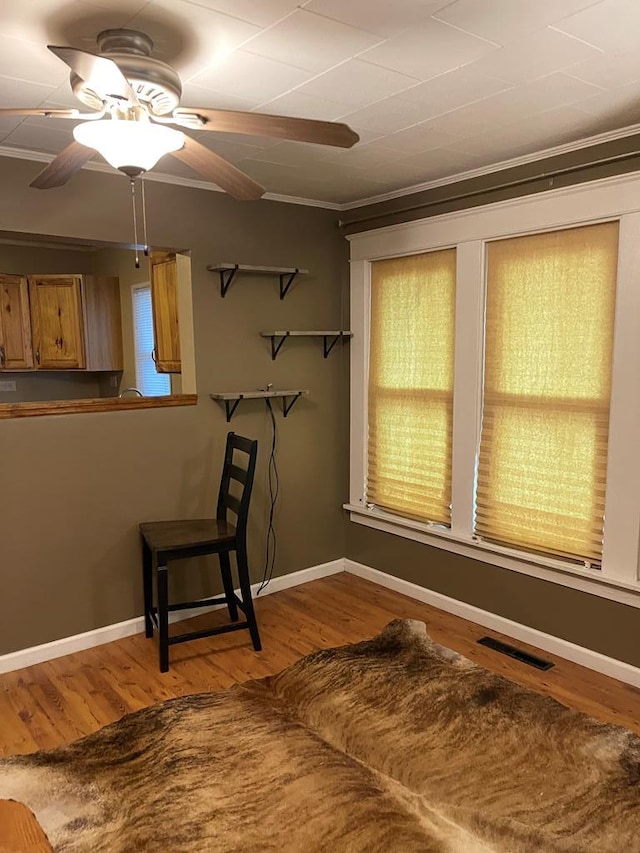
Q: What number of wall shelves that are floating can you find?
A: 3